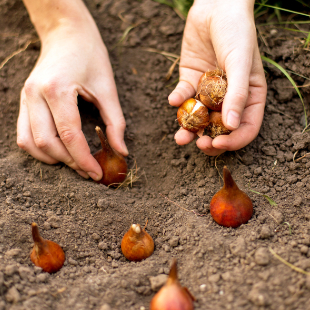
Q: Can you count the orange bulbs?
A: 8